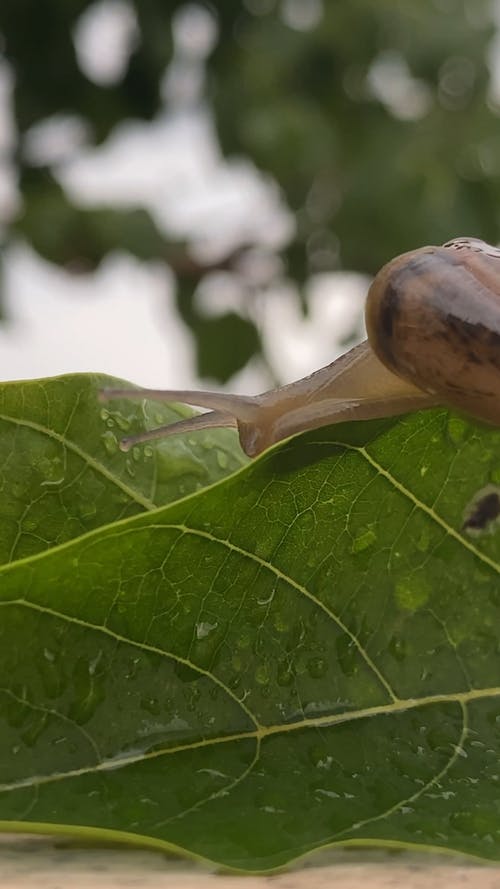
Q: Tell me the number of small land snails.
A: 1